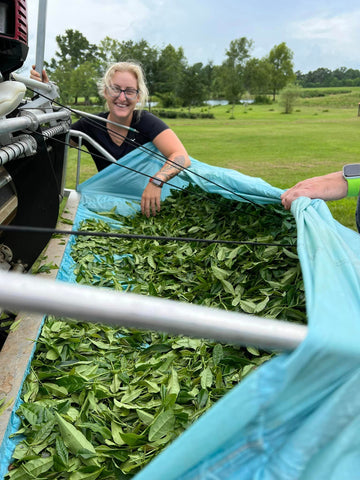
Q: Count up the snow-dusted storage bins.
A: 0